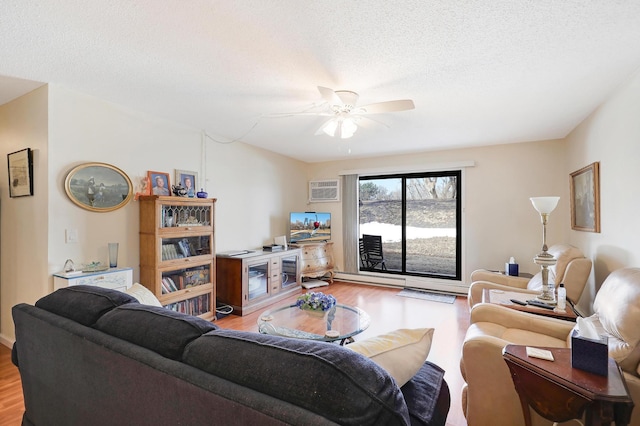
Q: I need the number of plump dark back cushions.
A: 3